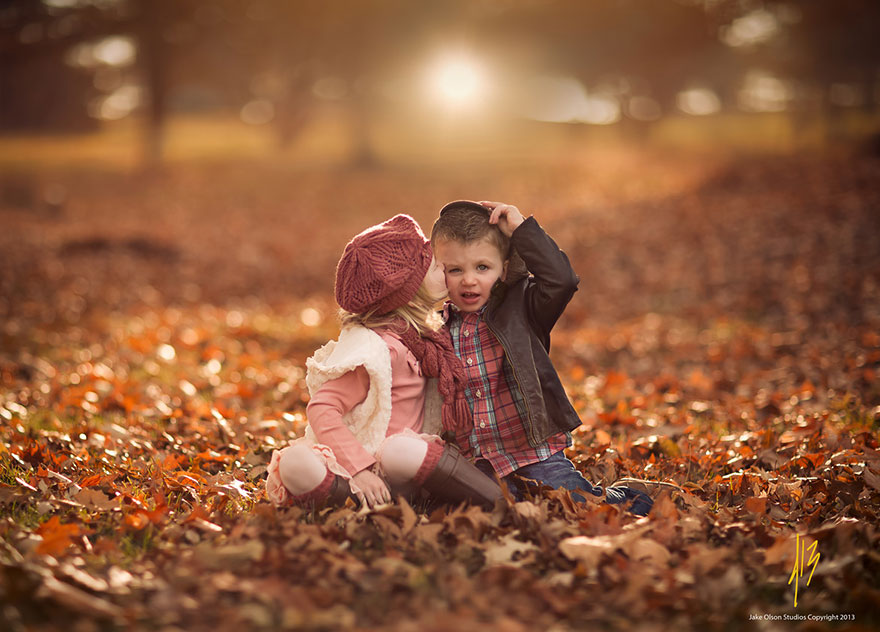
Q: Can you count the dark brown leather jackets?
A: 1